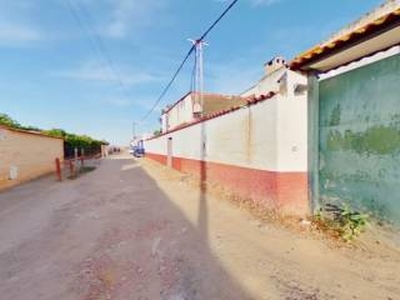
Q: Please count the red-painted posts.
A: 3